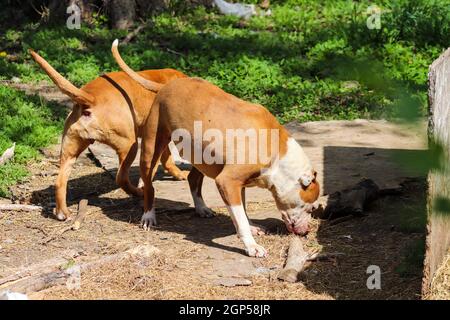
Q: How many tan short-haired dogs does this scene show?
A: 2